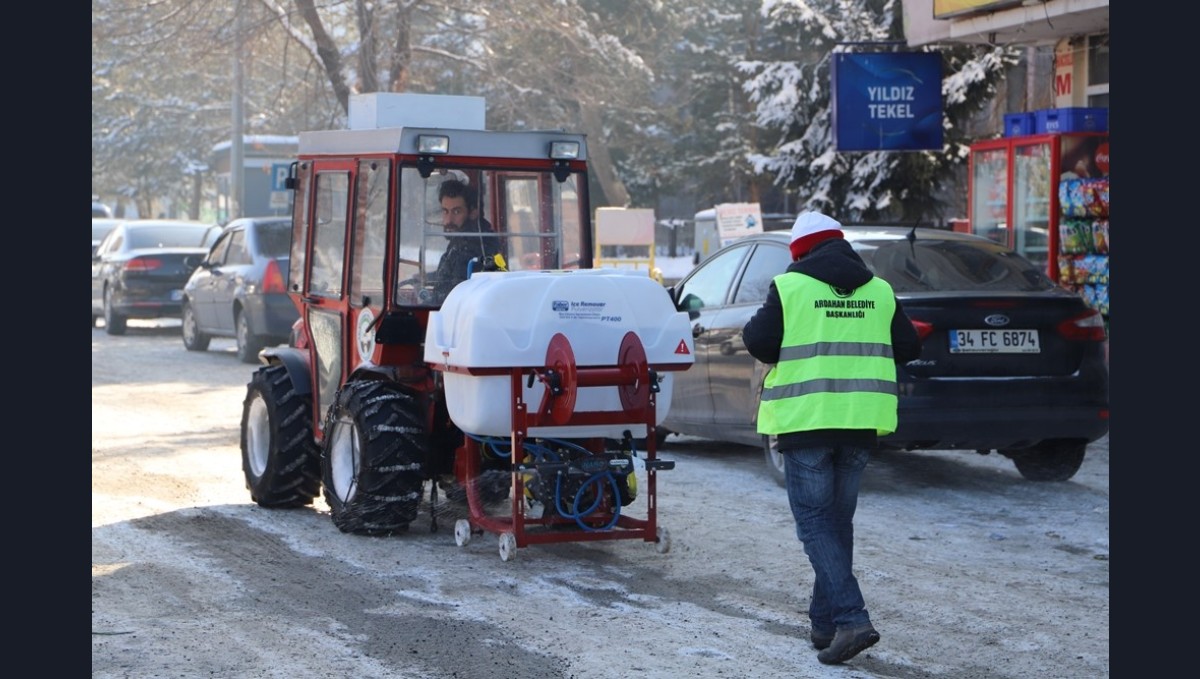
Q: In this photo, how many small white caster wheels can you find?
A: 3